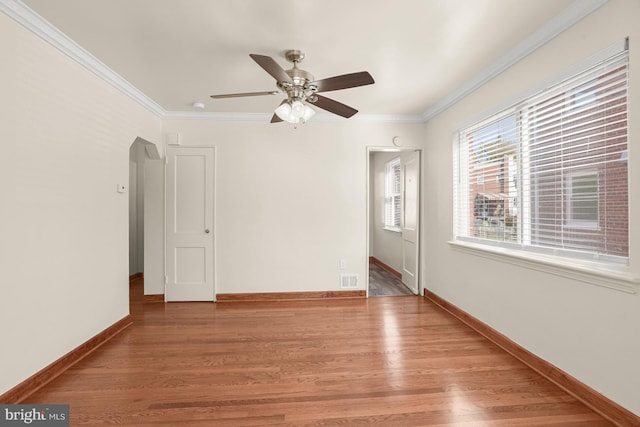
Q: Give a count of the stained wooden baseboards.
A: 6